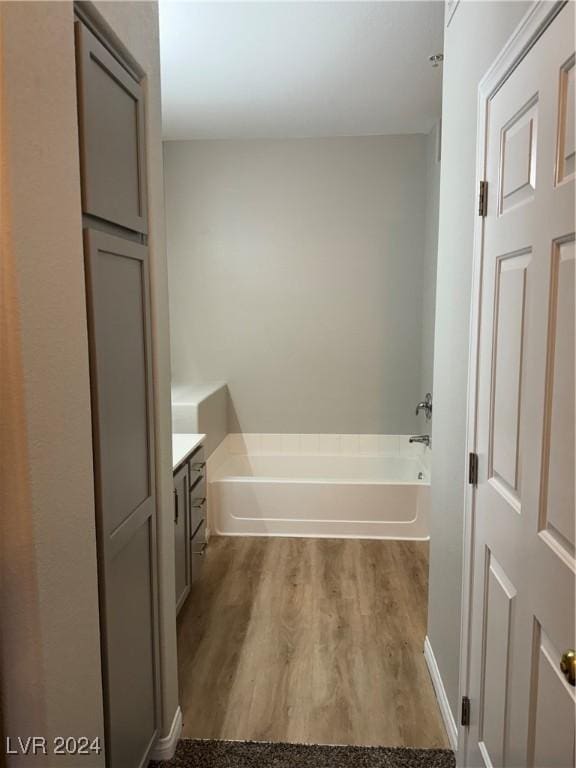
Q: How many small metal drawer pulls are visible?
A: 3